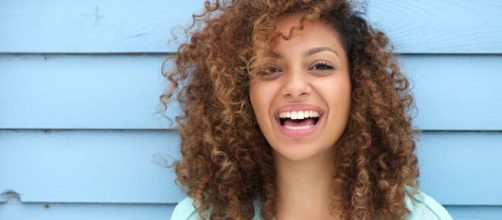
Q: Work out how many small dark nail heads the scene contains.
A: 3